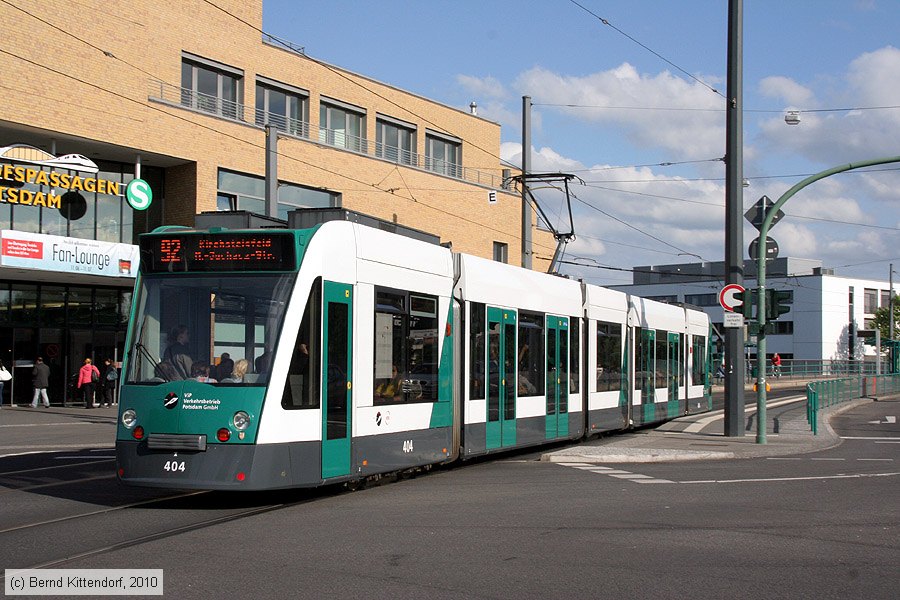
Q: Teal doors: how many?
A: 5